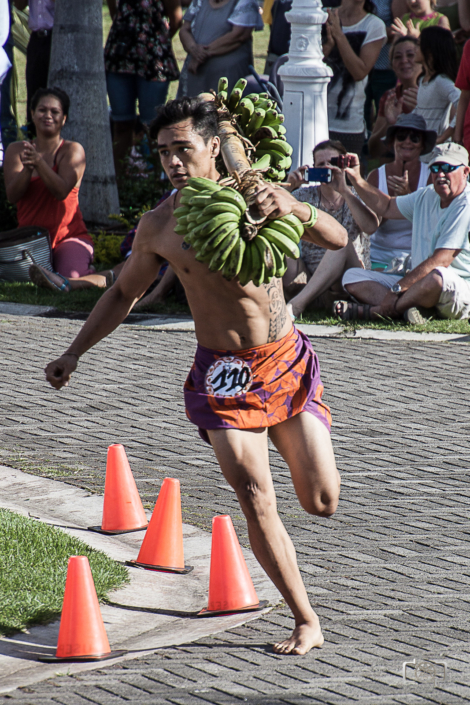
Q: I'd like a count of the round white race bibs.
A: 1